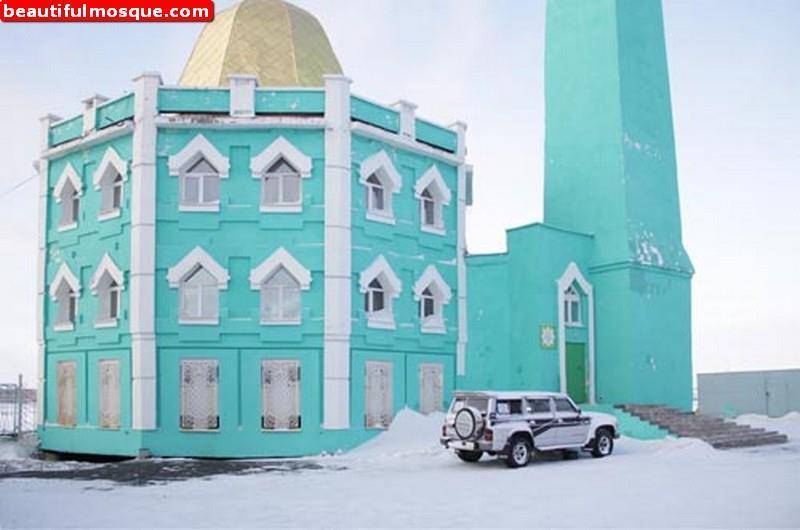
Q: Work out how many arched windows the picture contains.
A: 13